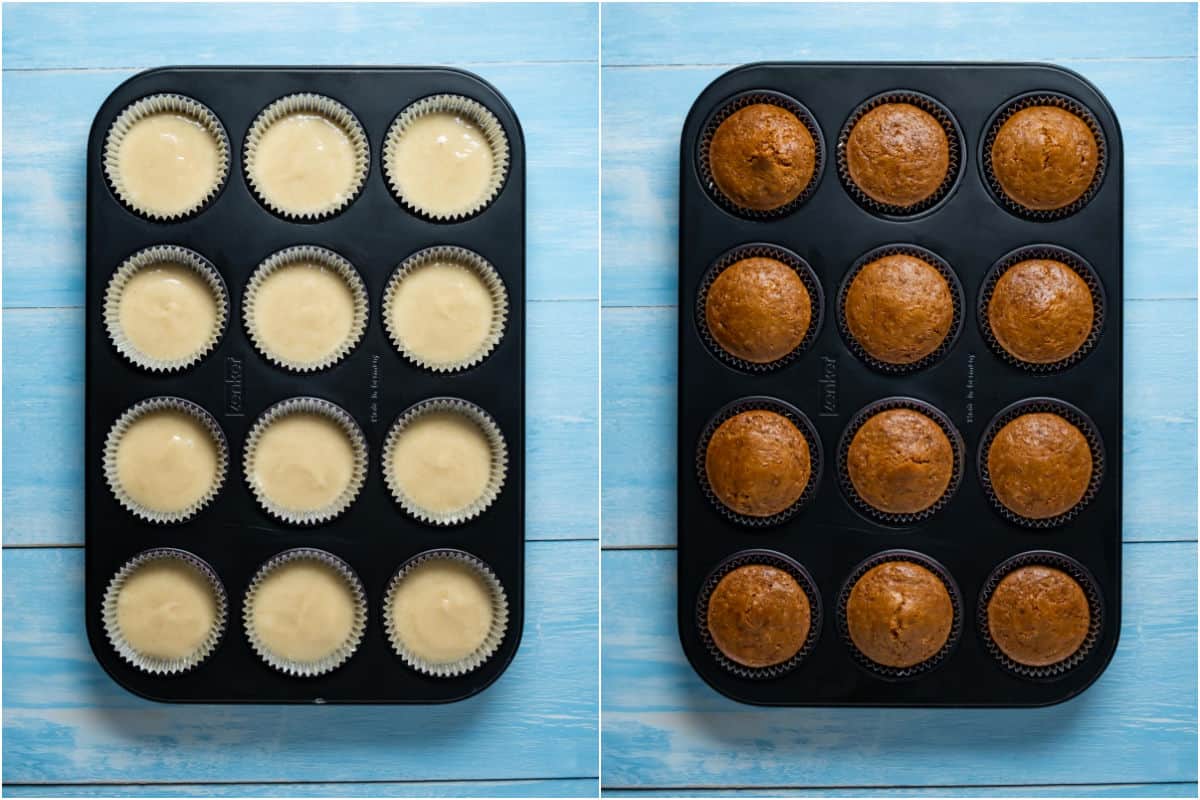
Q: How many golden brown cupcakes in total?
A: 12